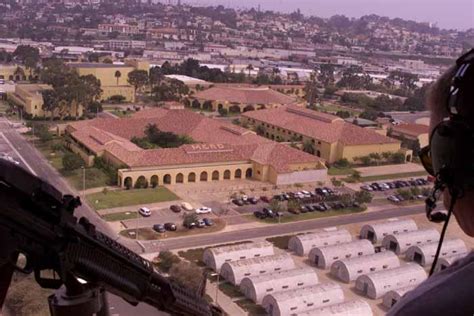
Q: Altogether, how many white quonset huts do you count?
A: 14